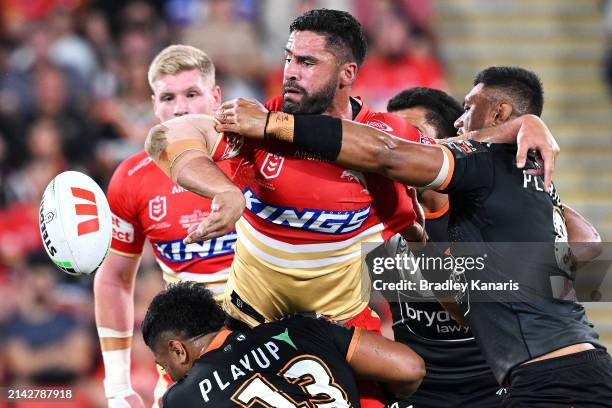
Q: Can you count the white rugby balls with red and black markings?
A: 1